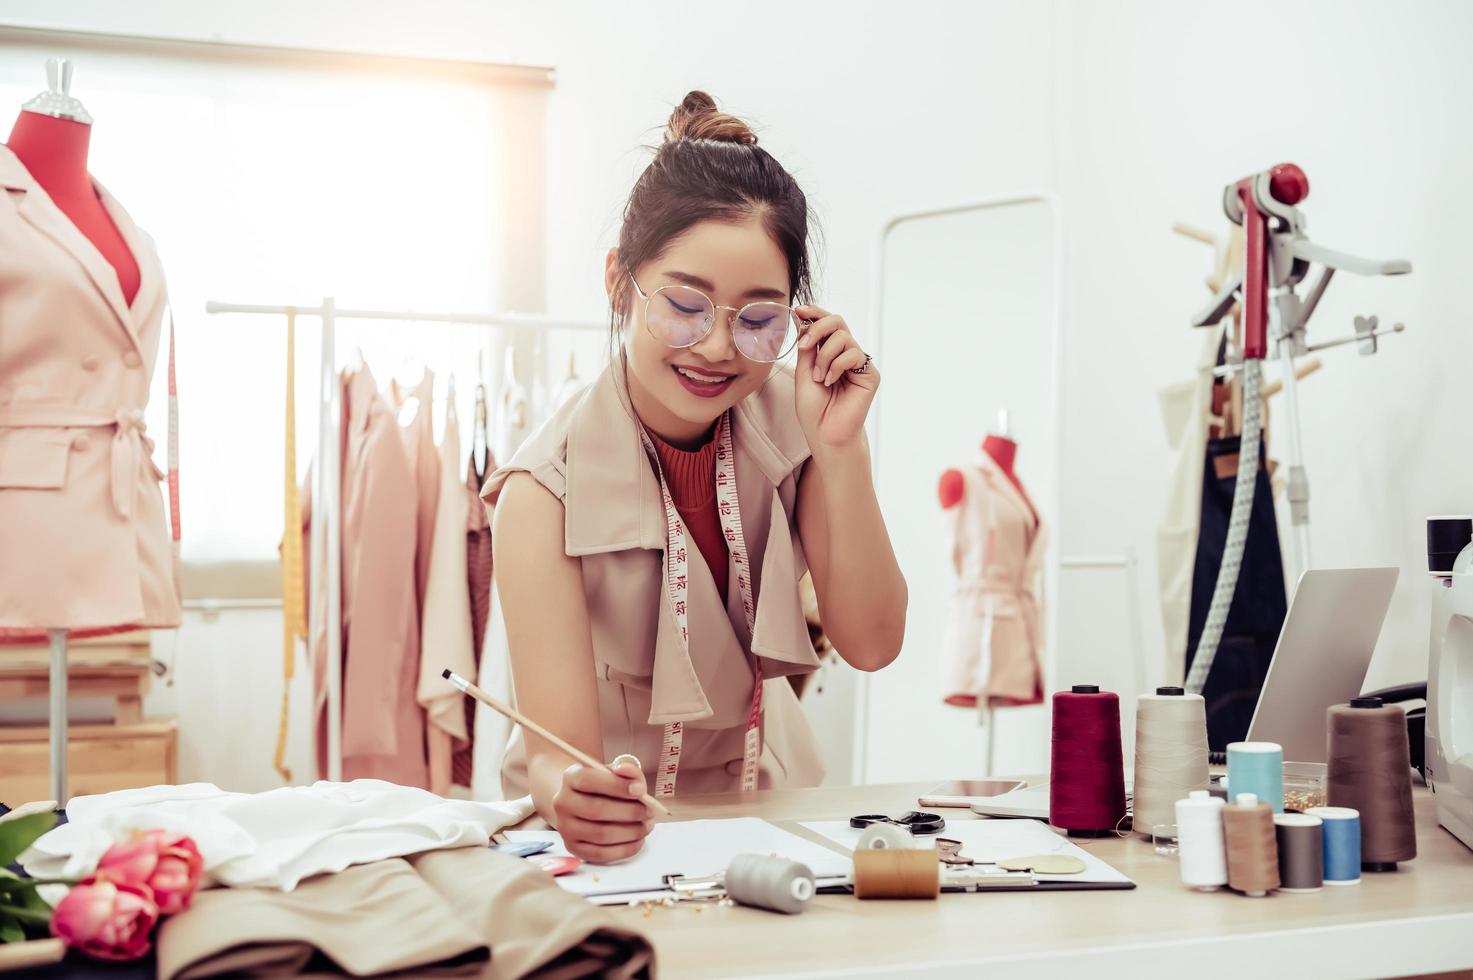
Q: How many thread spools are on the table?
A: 11